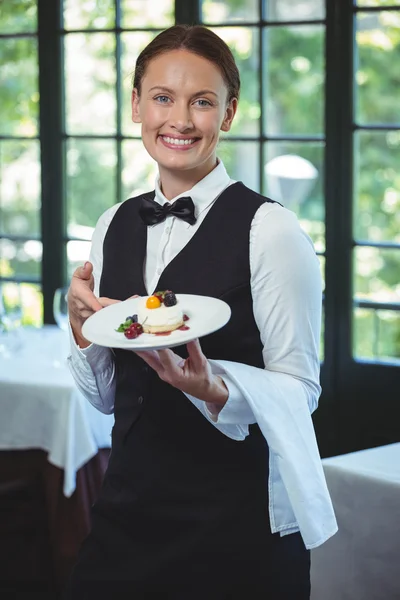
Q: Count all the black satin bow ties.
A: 1